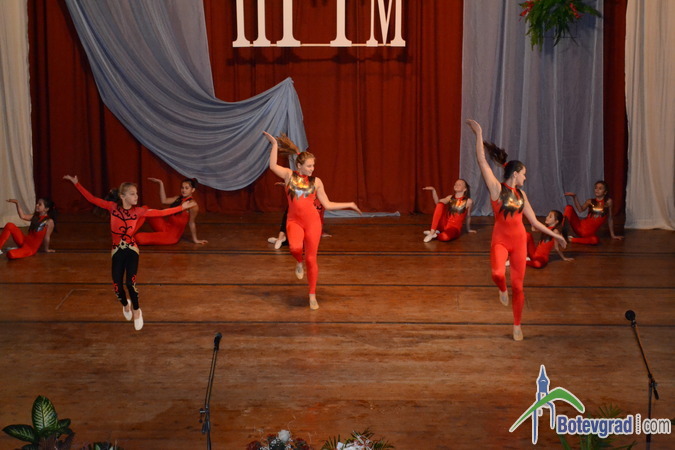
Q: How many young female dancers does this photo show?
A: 9